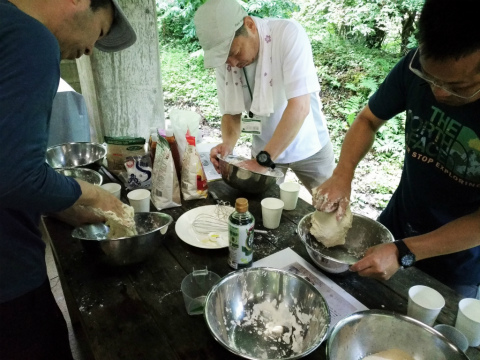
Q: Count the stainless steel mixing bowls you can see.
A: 7